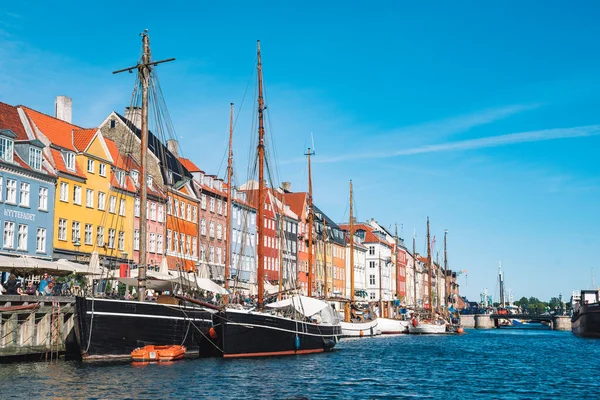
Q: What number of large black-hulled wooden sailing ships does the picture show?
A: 2